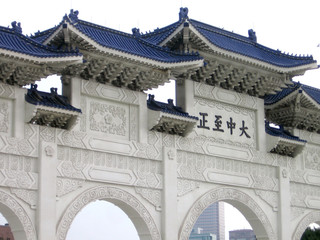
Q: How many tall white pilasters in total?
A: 3